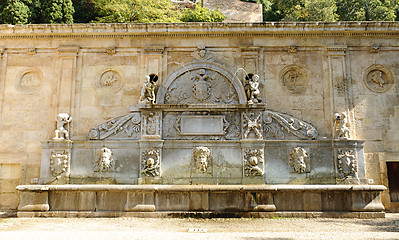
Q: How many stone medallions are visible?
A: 4